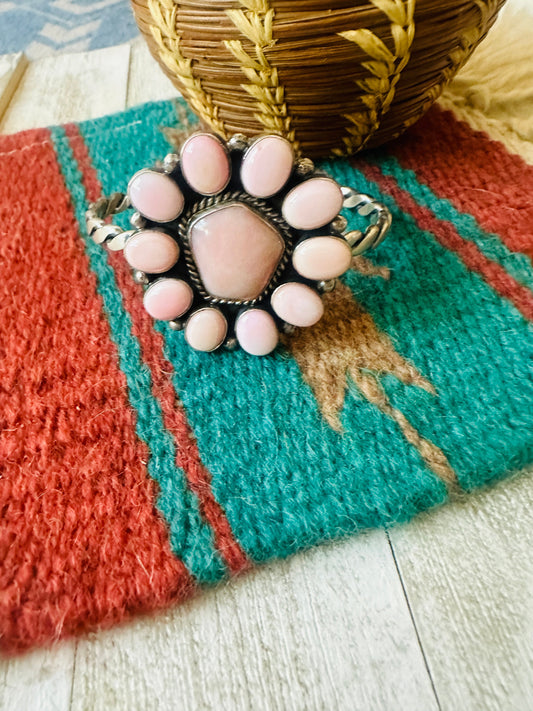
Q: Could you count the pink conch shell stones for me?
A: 11